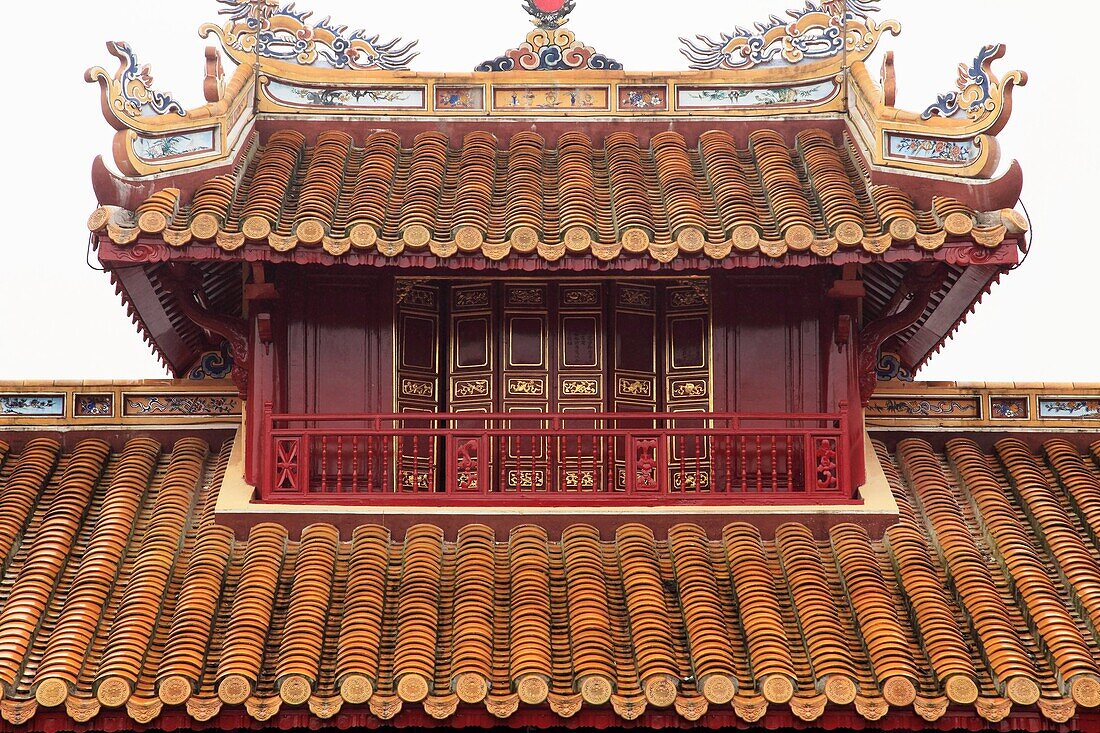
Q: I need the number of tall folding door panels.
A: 6